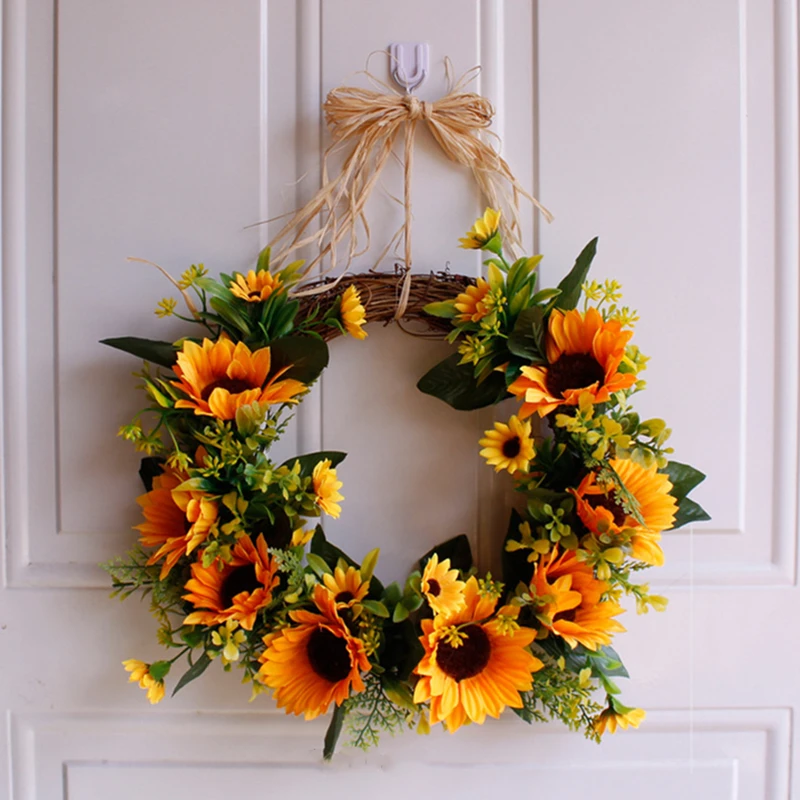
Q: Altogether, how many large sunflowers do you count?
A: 8